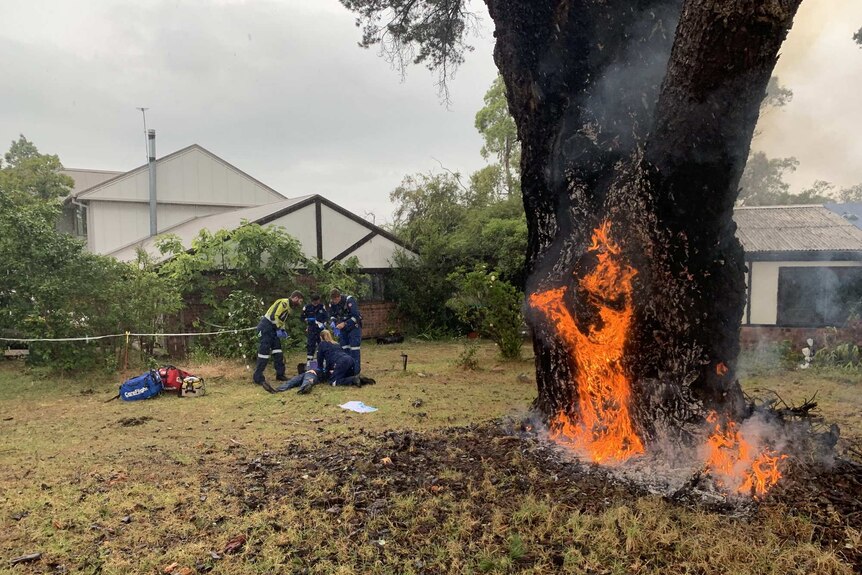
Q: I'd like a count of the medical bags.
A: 3